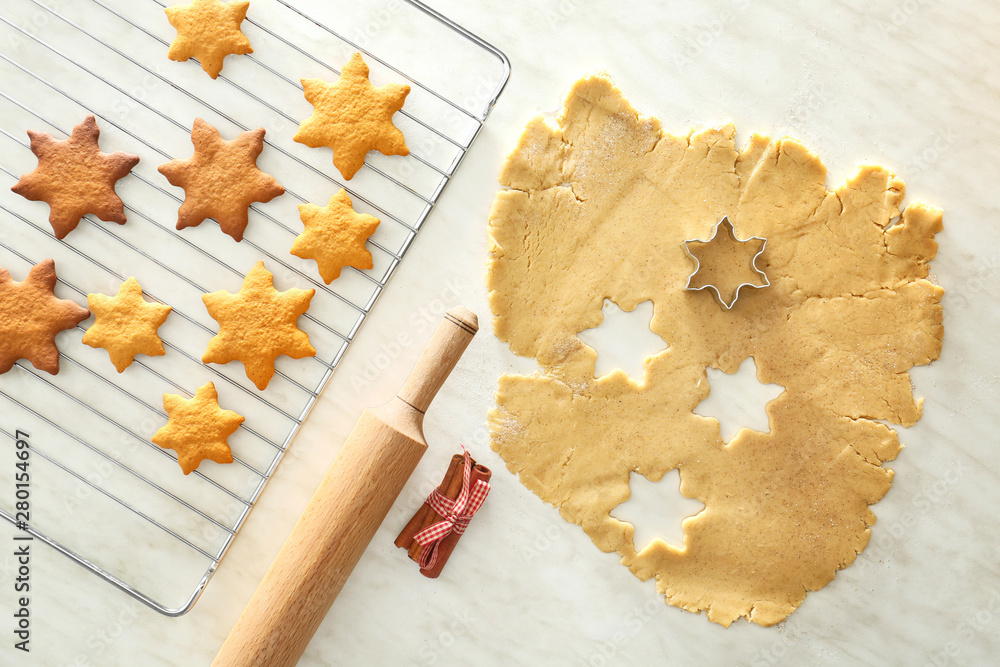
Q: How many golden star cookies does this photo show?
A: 6